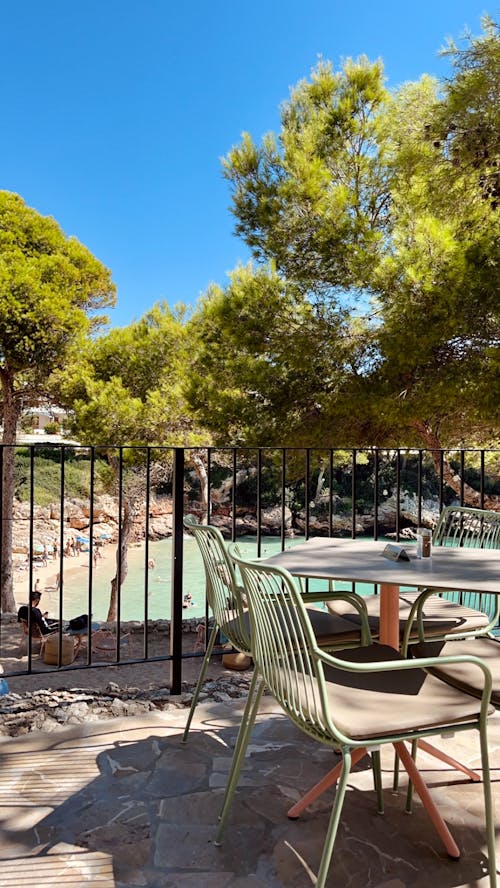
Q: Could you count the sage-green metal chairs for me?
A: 4